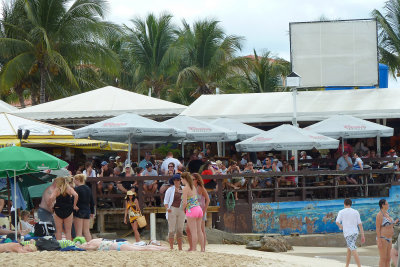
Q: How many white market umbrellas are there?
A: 5